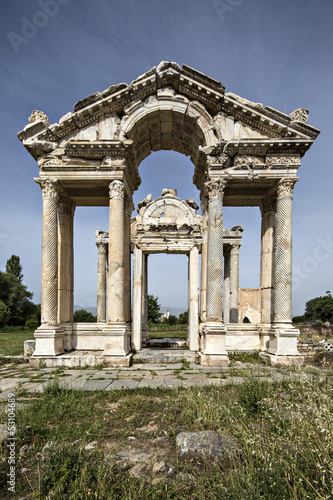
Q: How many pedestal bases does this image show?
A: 4